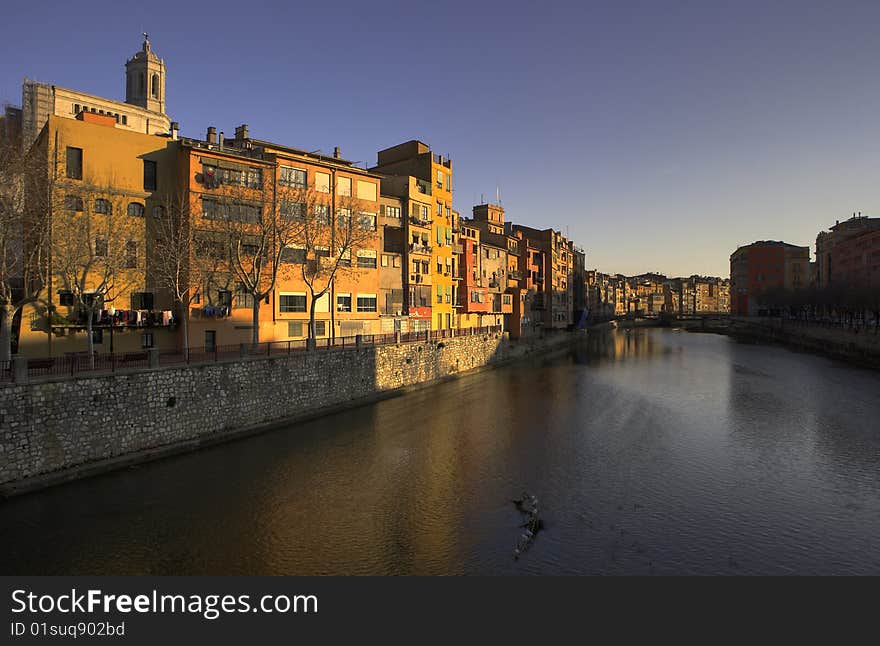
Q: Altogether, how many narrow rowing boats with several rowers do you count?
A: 0